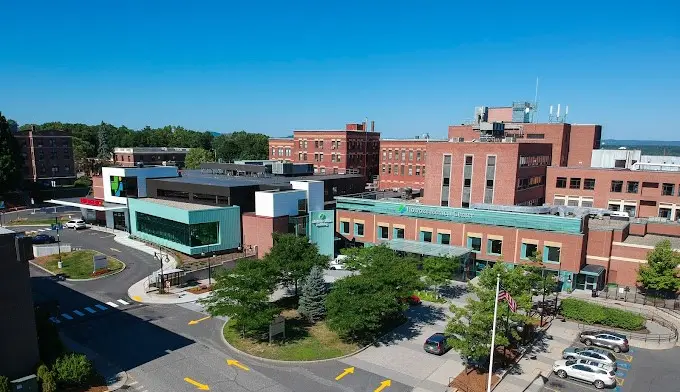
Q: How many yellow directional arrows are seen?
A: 5